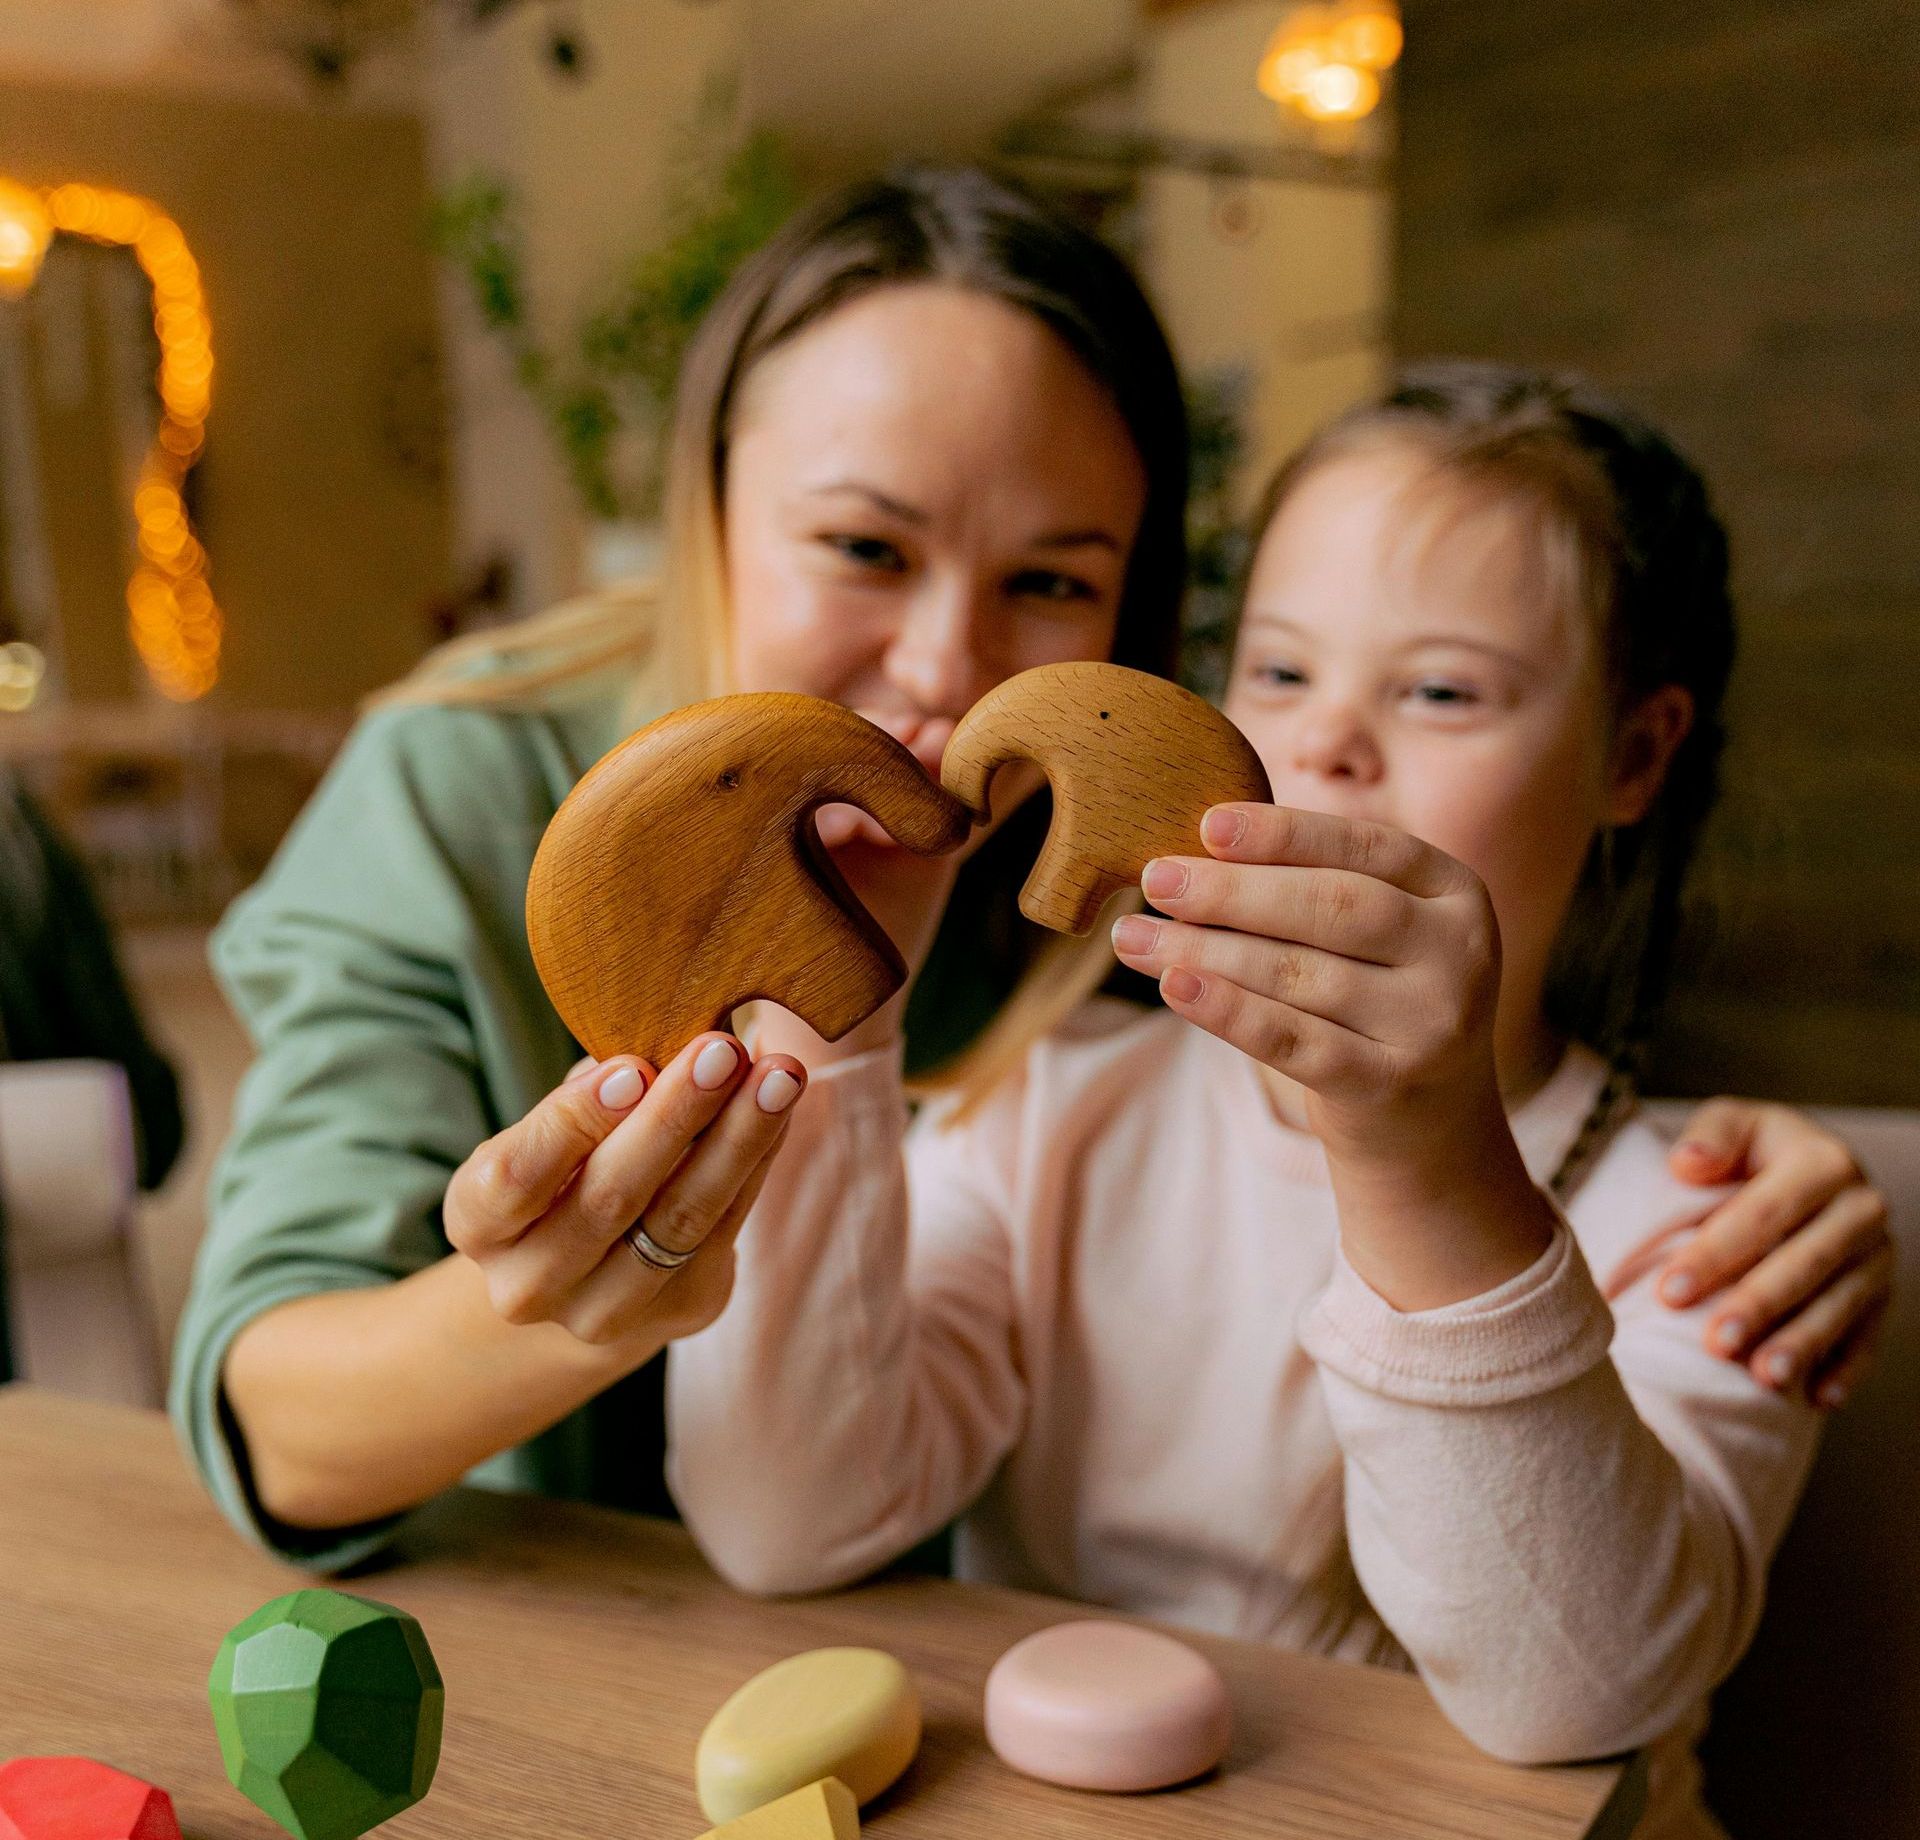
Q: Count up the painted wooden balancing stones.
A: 5